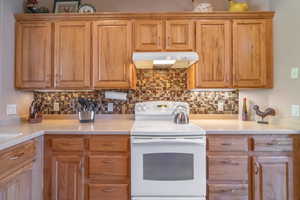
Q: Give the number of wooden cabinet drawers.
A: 9